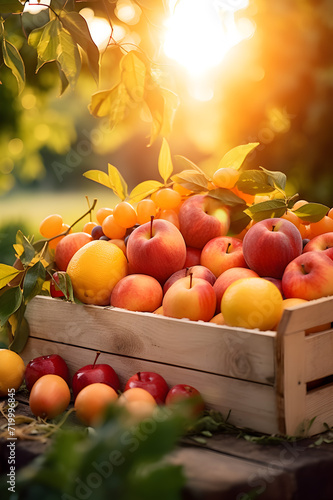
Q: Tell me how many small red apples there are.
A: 4